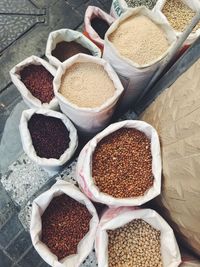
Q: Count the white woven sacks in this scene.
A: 11